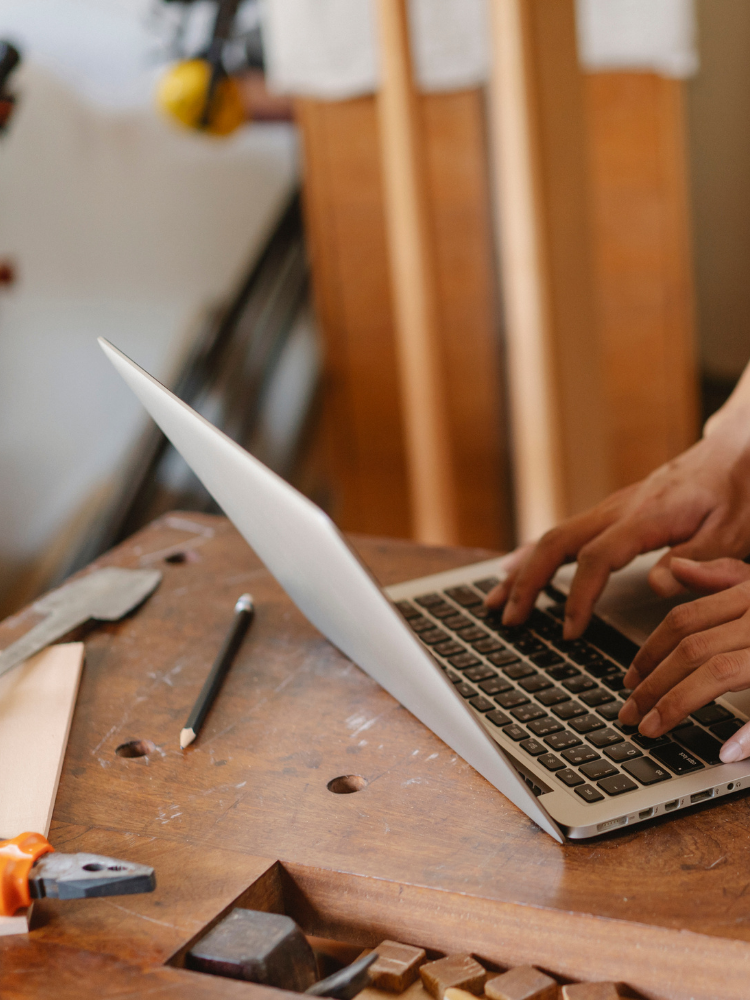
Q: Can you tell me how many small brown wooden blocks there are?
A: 4